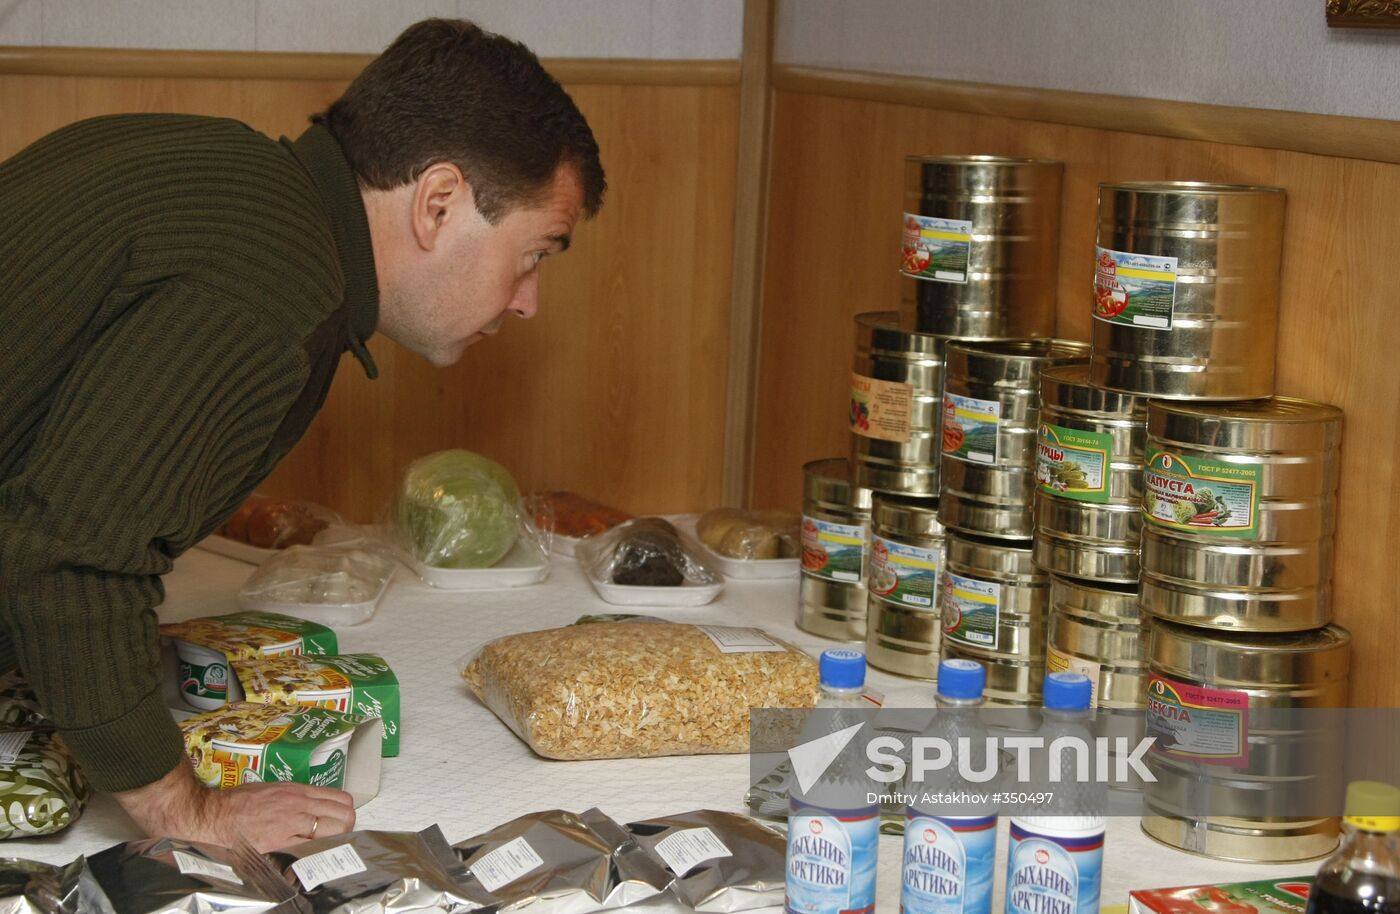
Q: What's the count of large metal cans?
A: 11